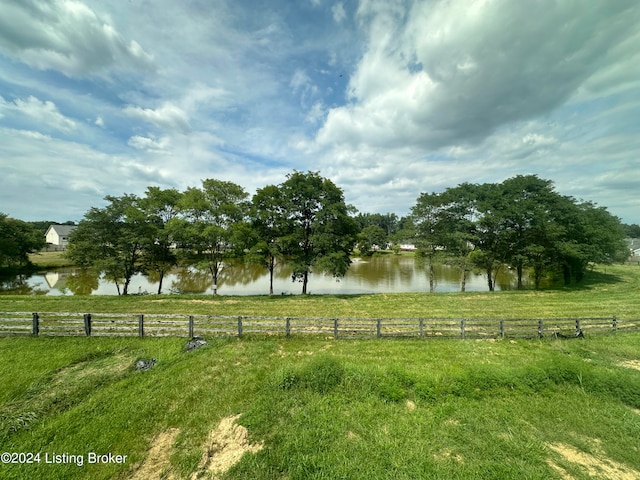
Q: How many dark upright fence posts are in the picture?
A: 14